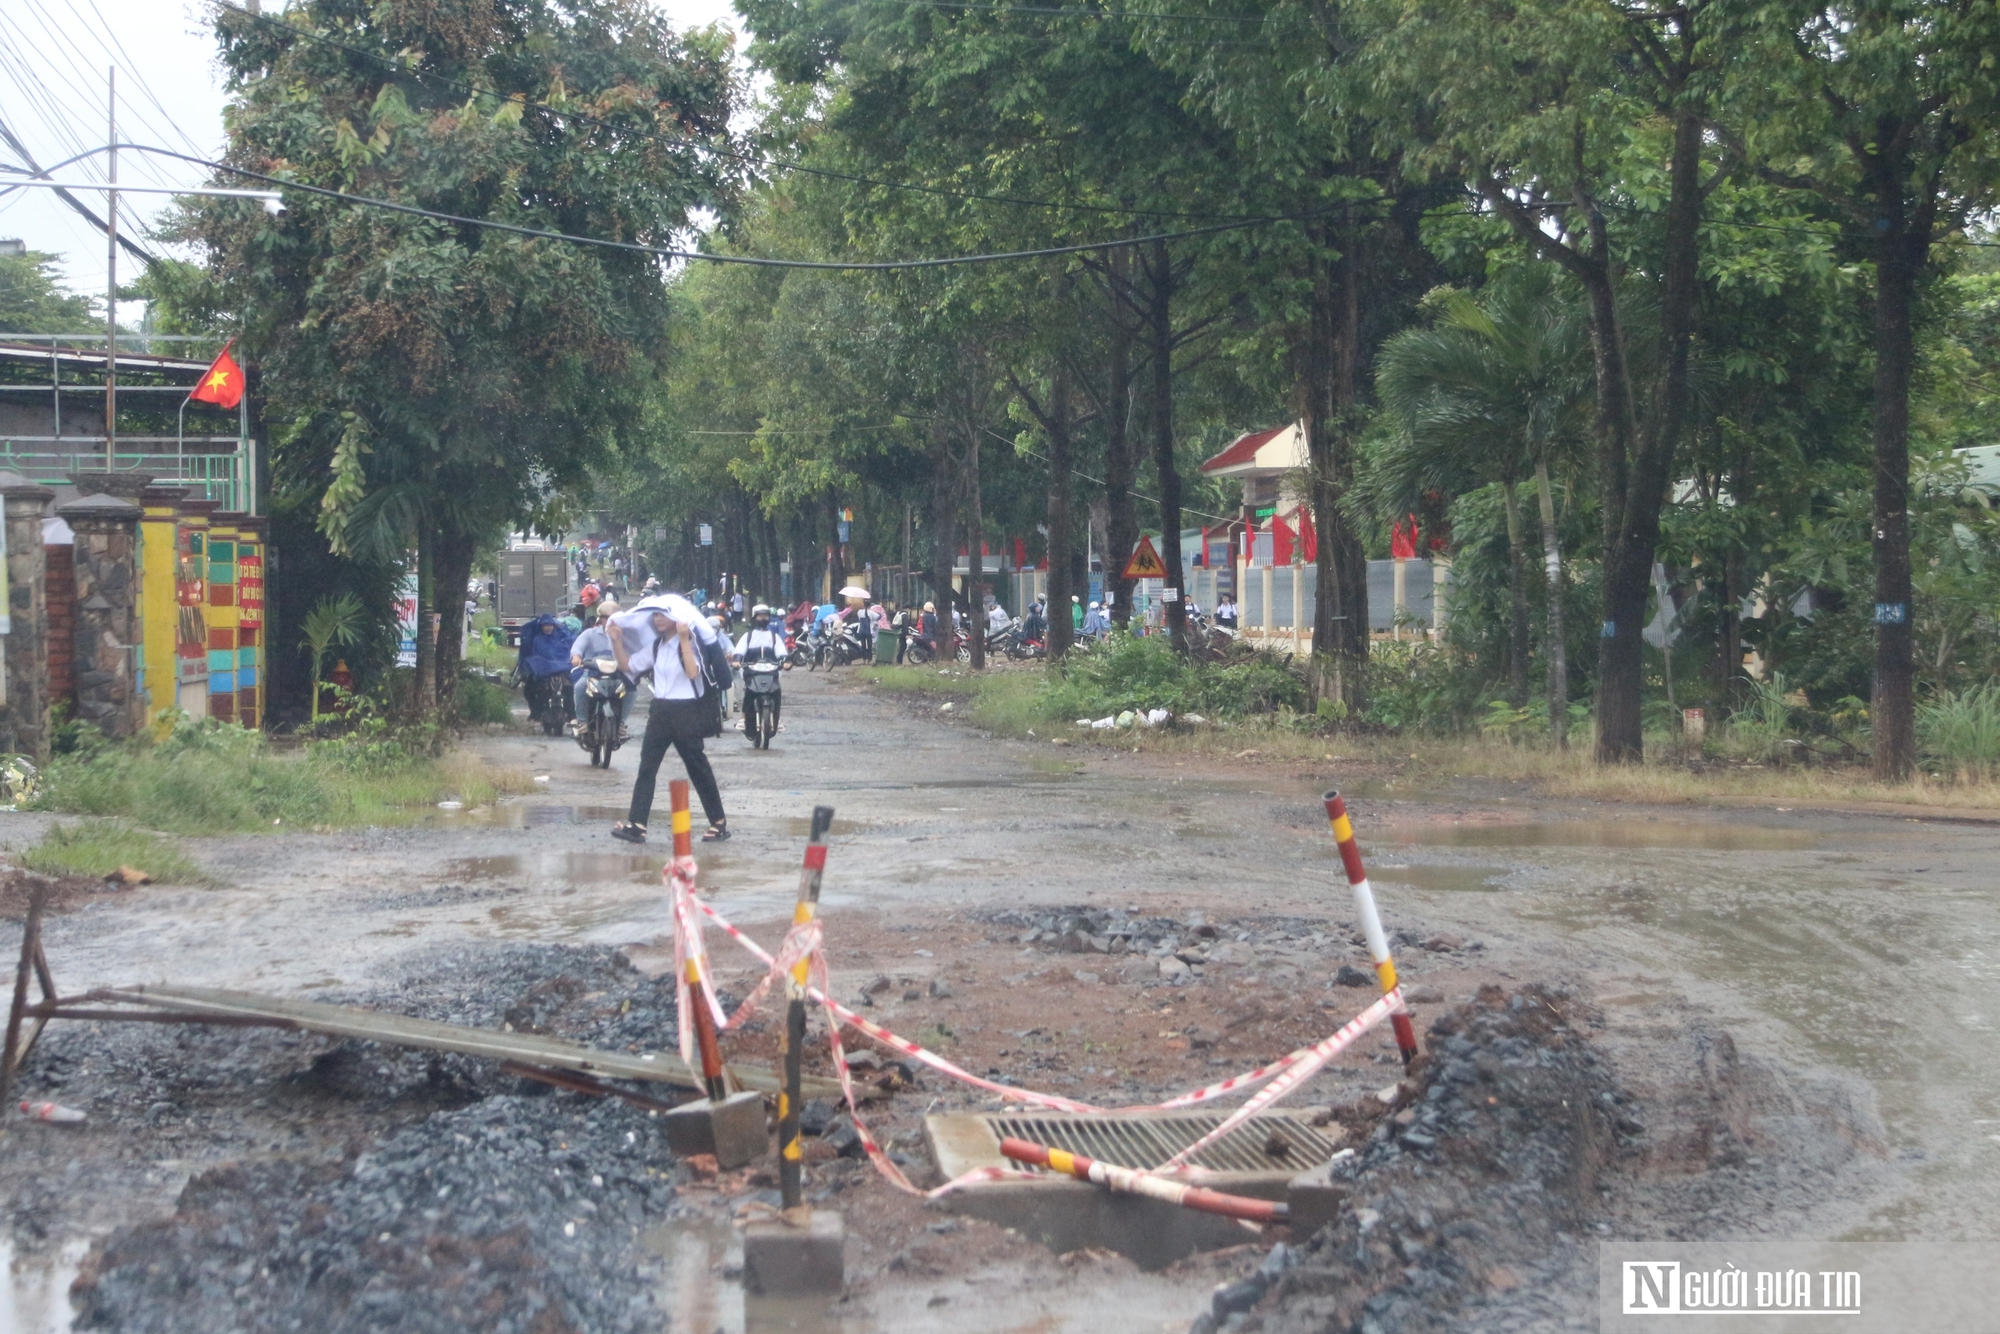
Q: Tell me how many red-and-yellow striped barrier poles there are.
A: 4